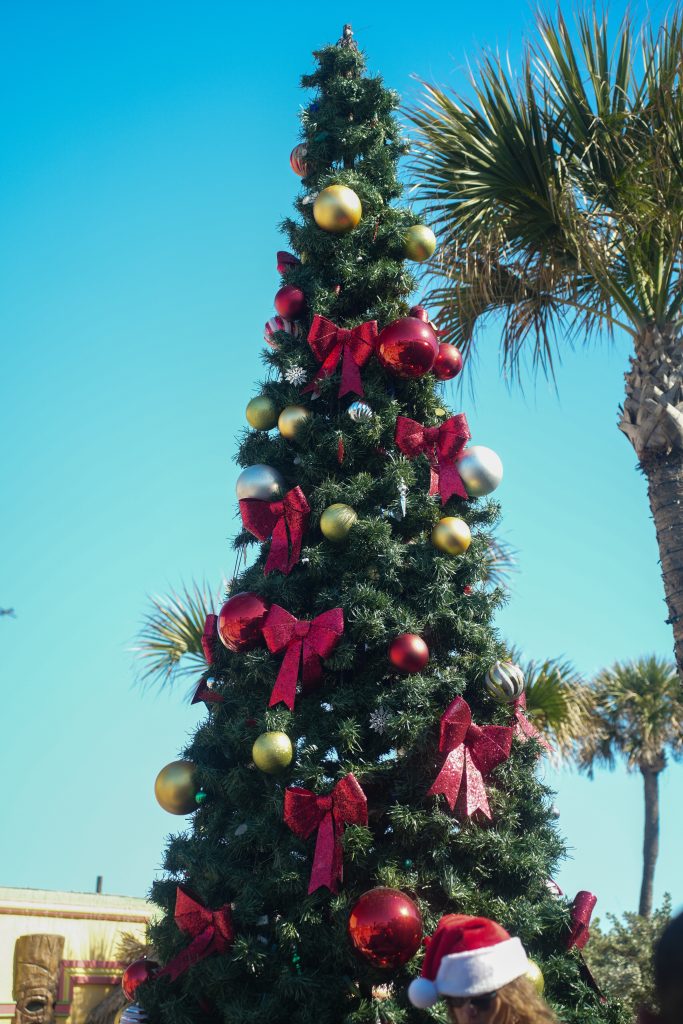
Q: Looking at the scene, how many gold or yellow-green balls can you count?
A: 9